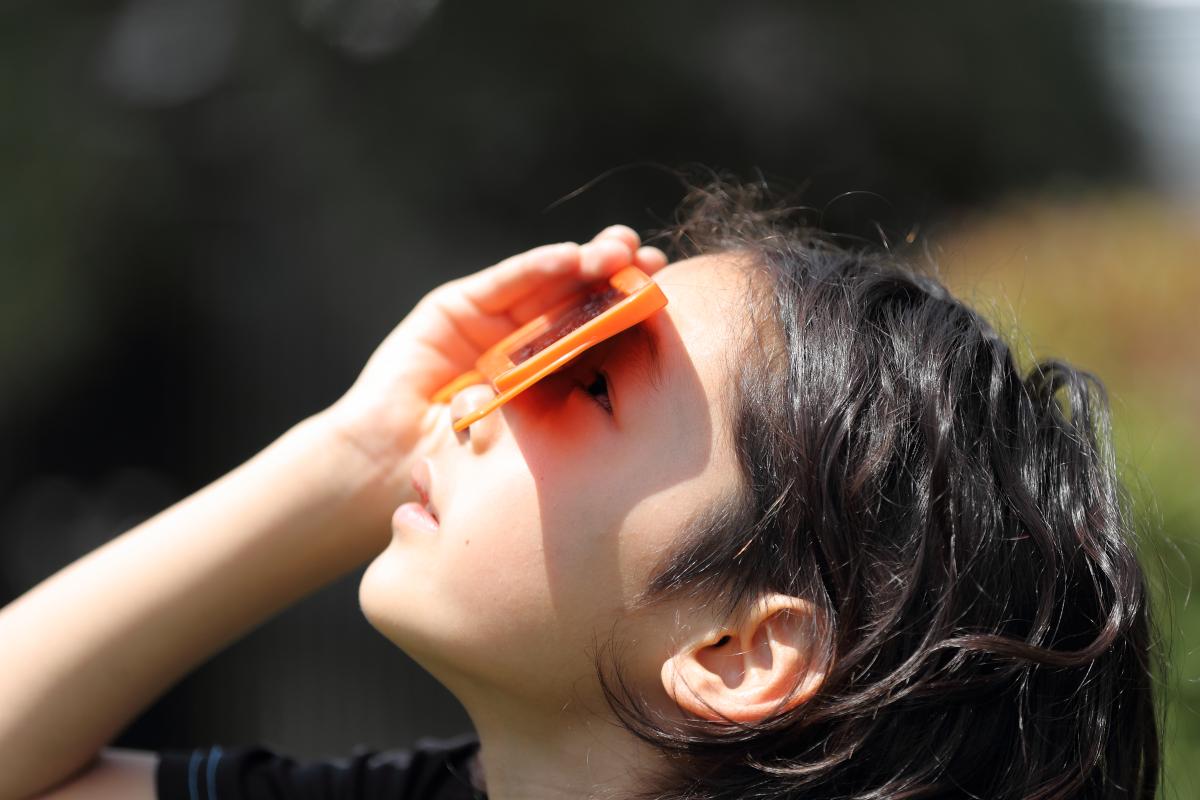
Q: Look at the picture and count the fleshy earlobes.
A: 1